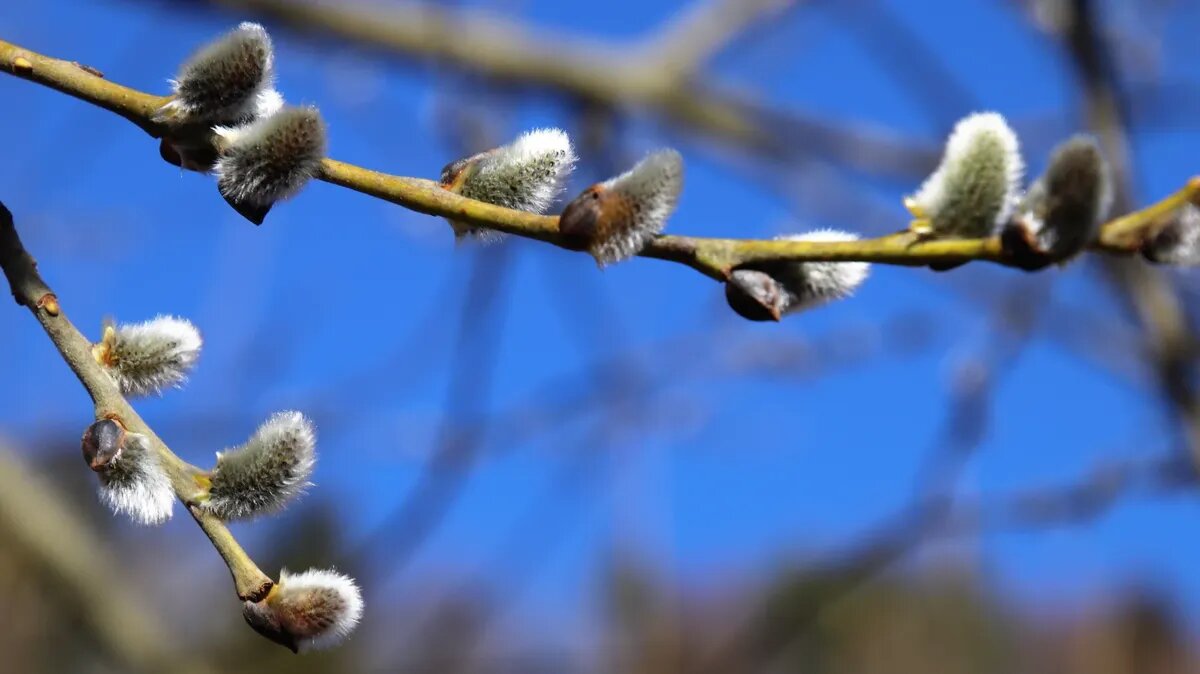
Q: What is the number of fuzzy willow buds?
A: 12